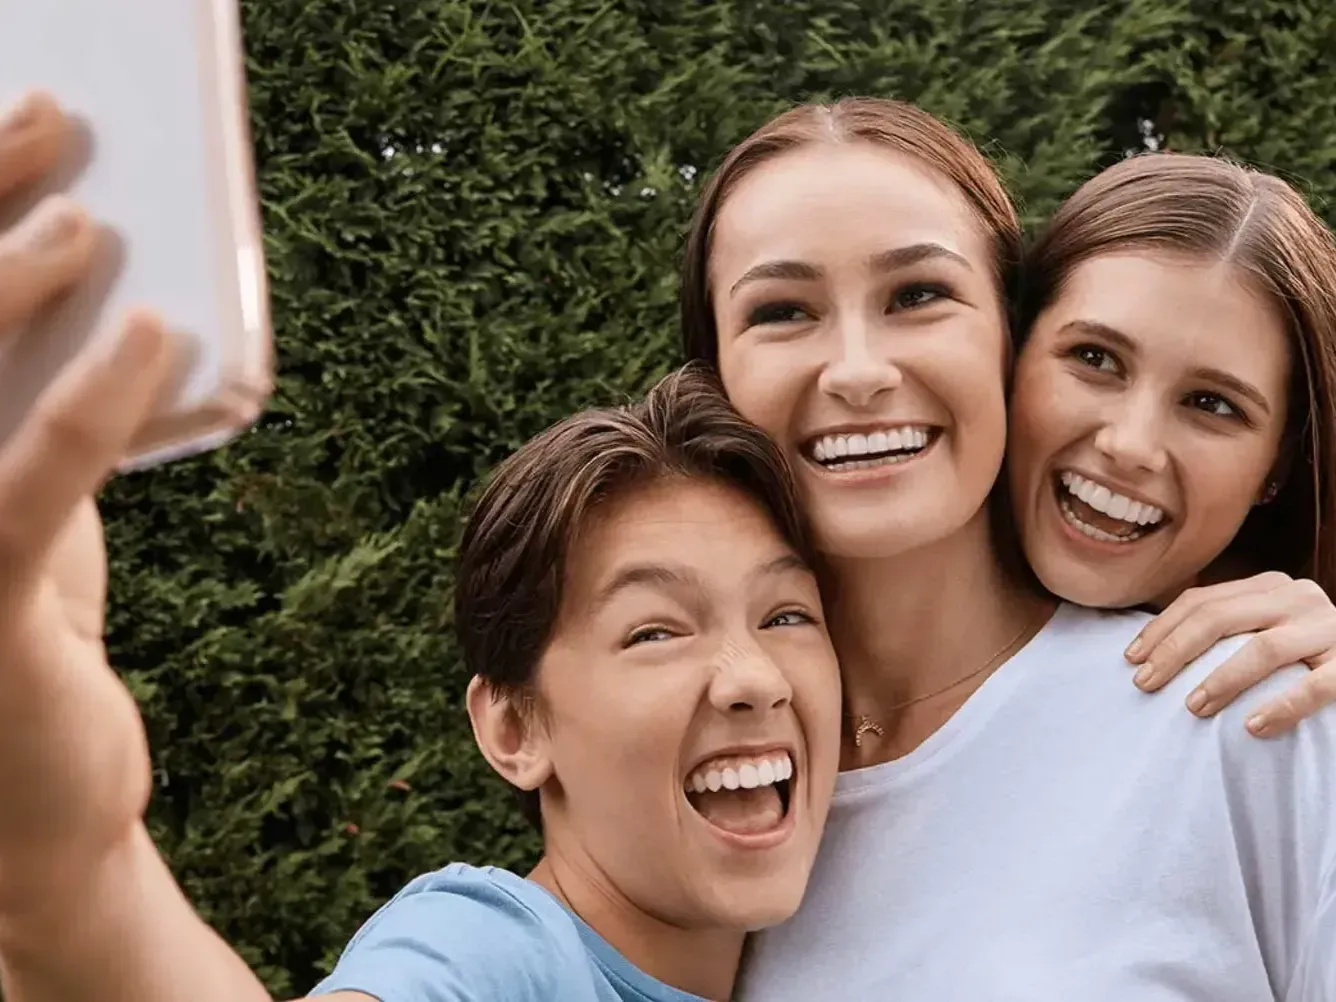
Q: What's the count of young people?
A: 3